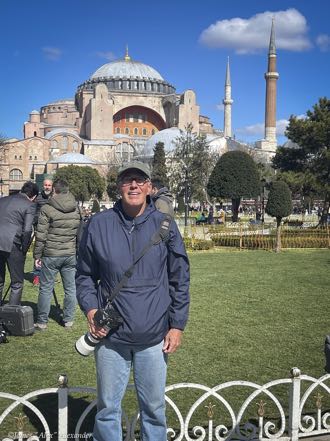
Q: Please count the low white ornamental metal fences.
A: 1